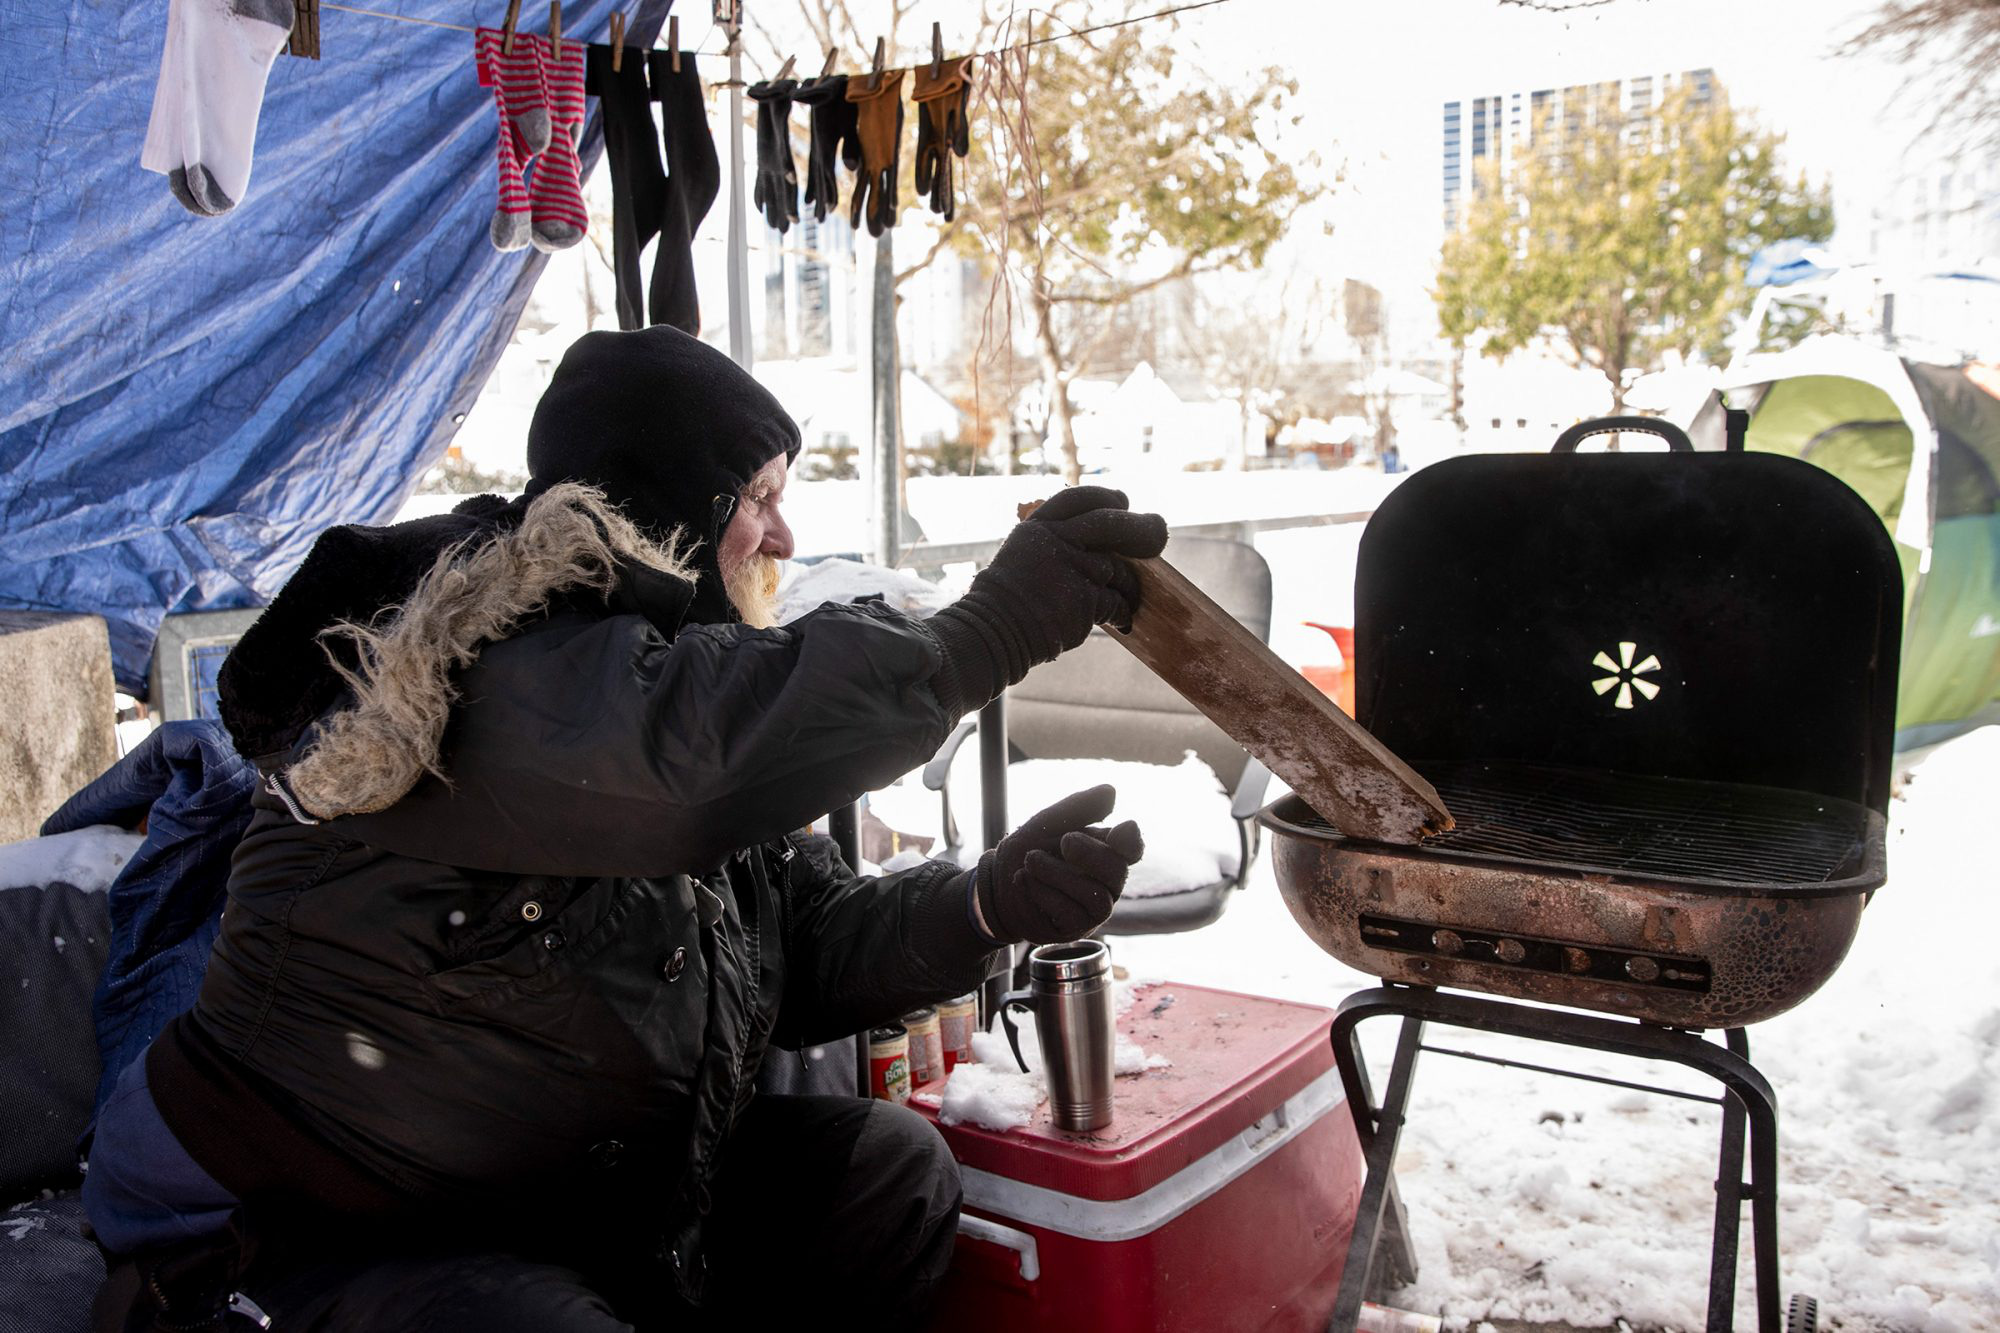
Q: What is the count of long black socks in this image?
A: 2